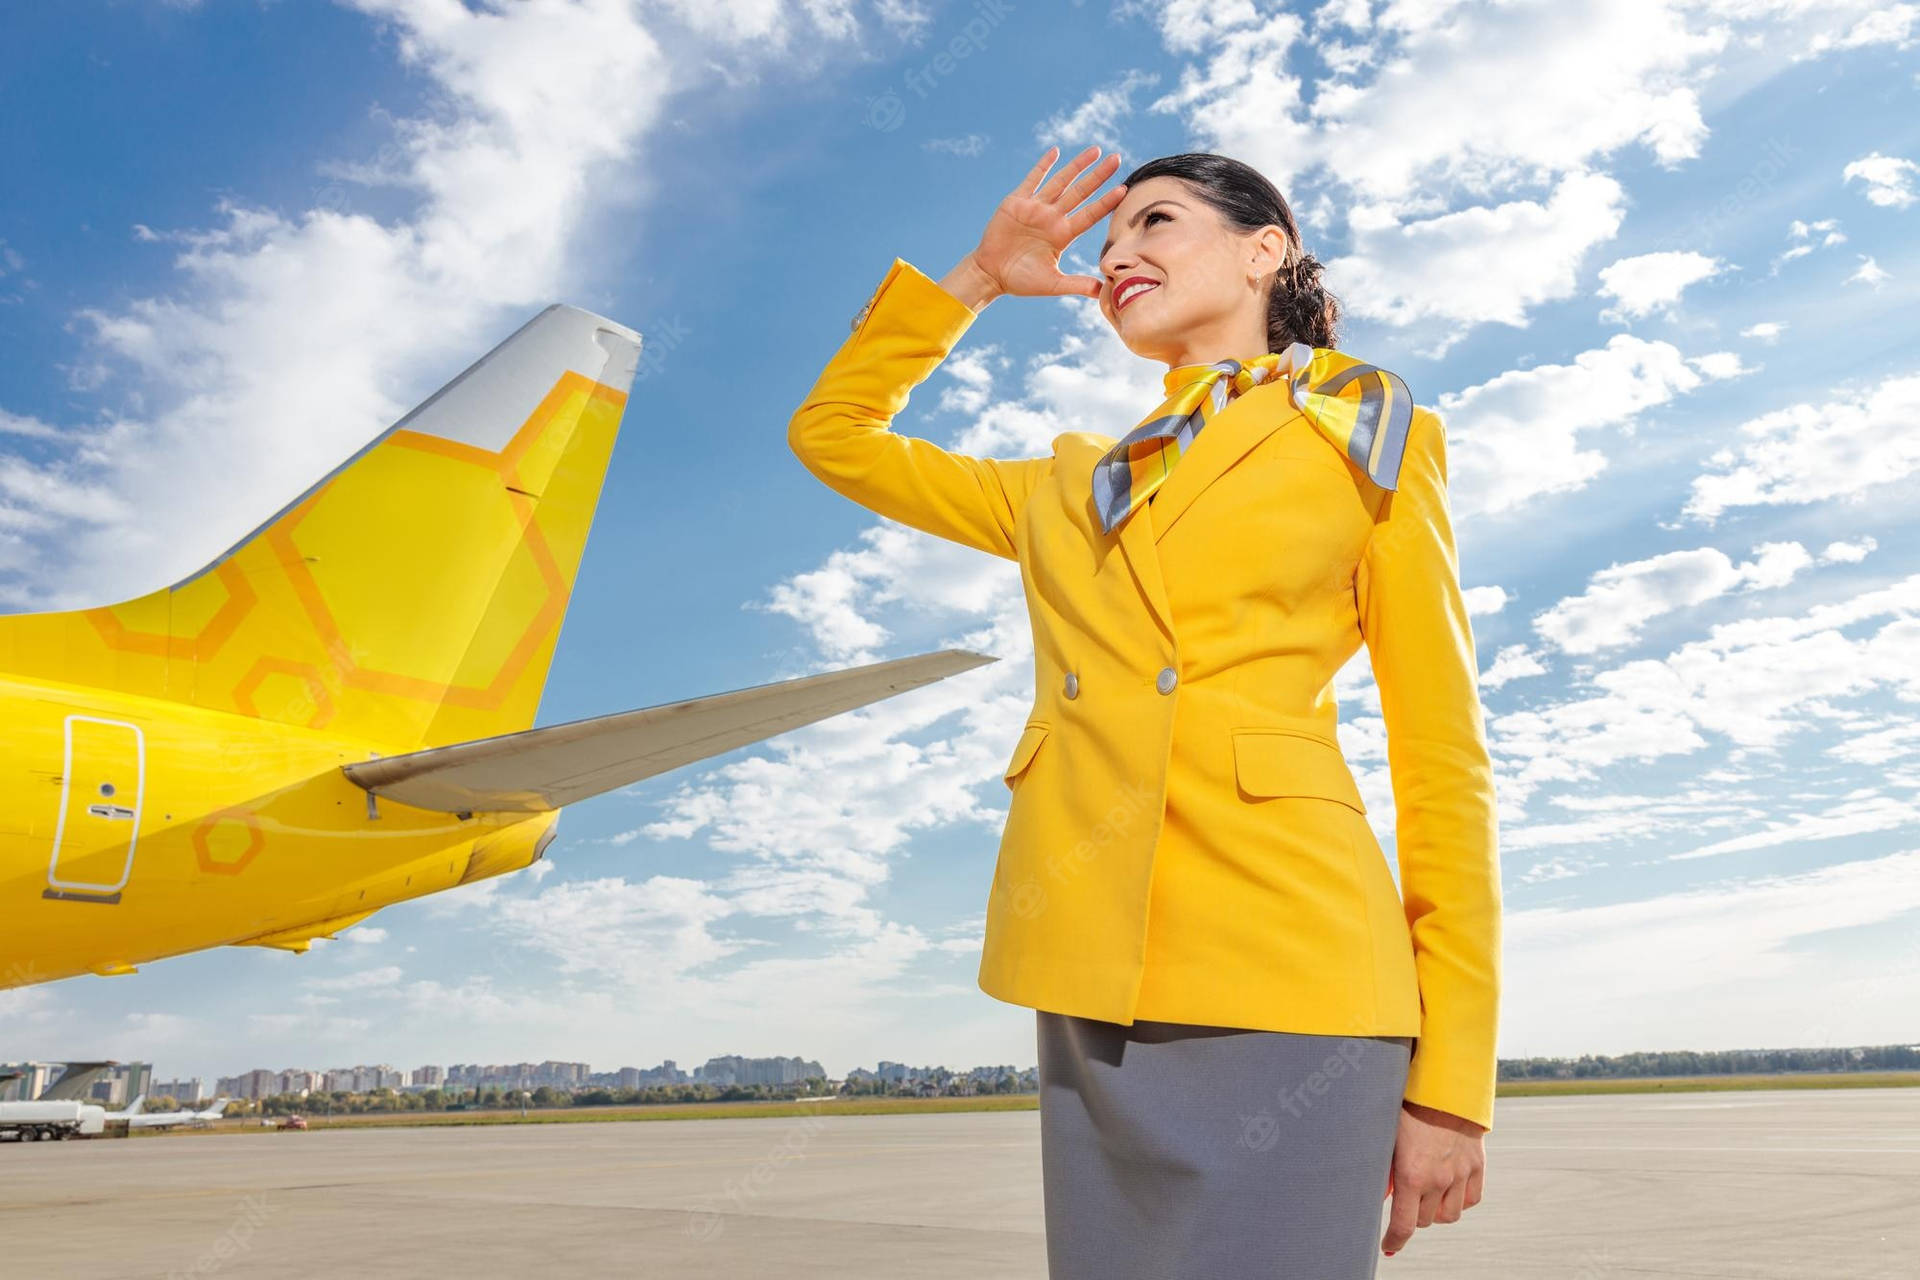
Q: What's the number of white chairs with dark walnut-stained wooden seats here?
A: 0